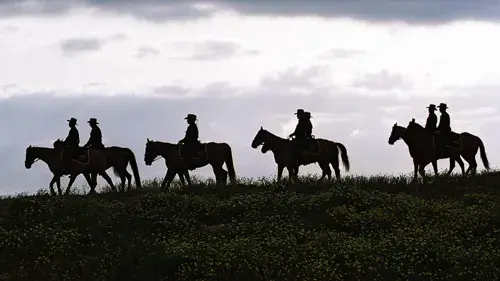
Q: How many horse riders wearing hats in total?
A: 7